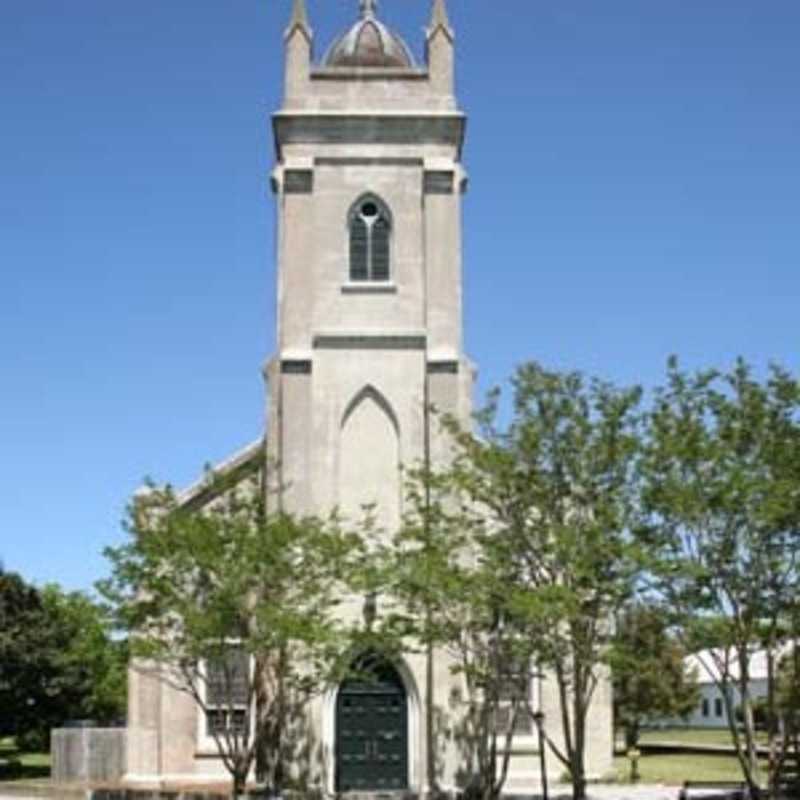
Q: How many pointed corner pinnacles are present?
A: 2